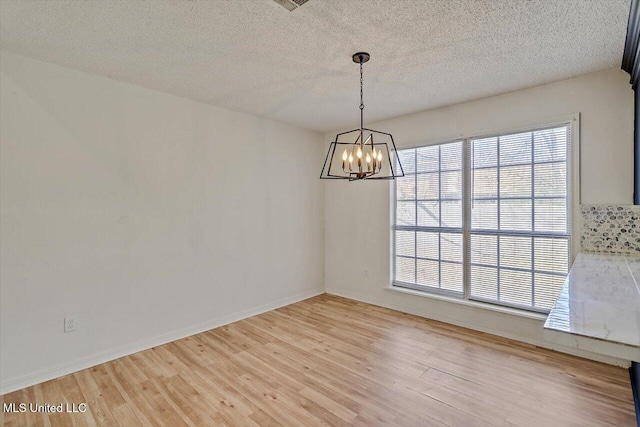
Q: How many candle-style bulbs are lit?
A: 6